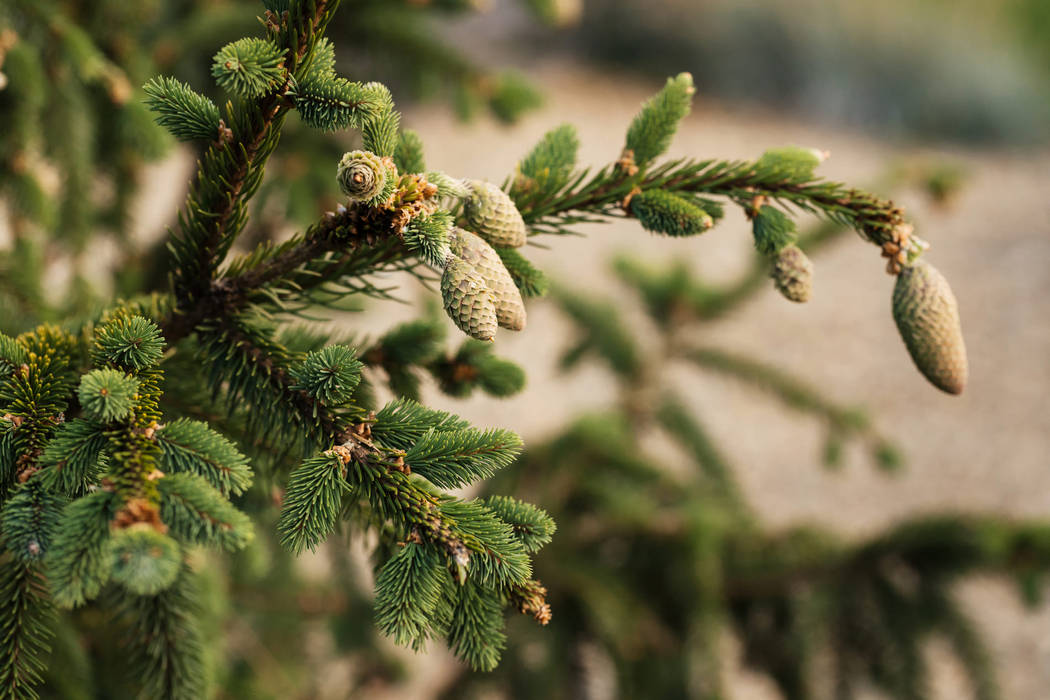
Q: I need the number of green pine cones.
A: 6